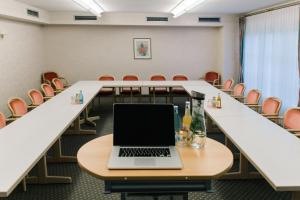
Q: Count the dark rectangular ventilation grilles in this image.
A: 4